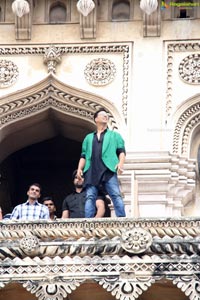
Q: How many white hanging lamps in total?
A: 3